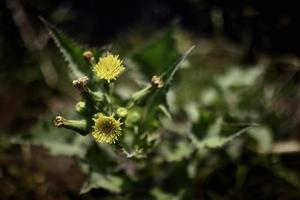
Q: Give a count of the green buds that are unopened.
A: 3